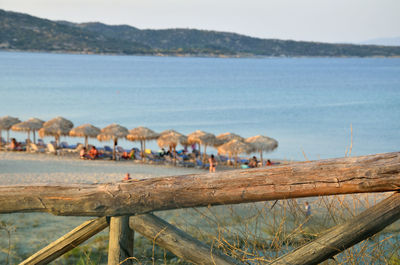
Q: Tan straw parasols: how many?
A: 11